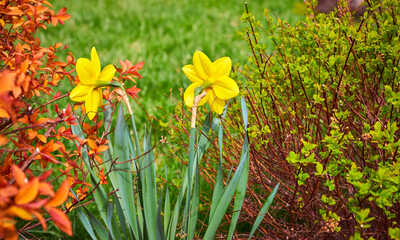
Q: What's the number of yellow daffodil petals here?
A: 12